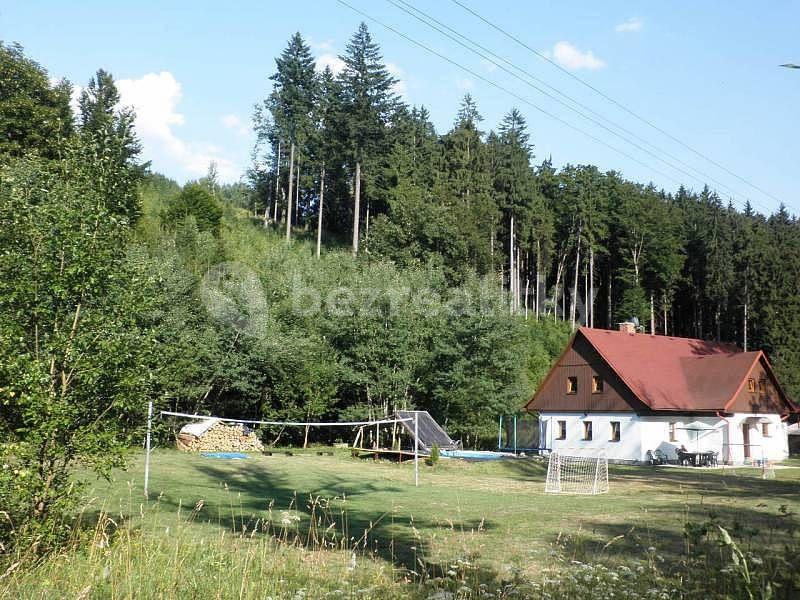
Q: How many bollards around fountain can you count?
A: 0